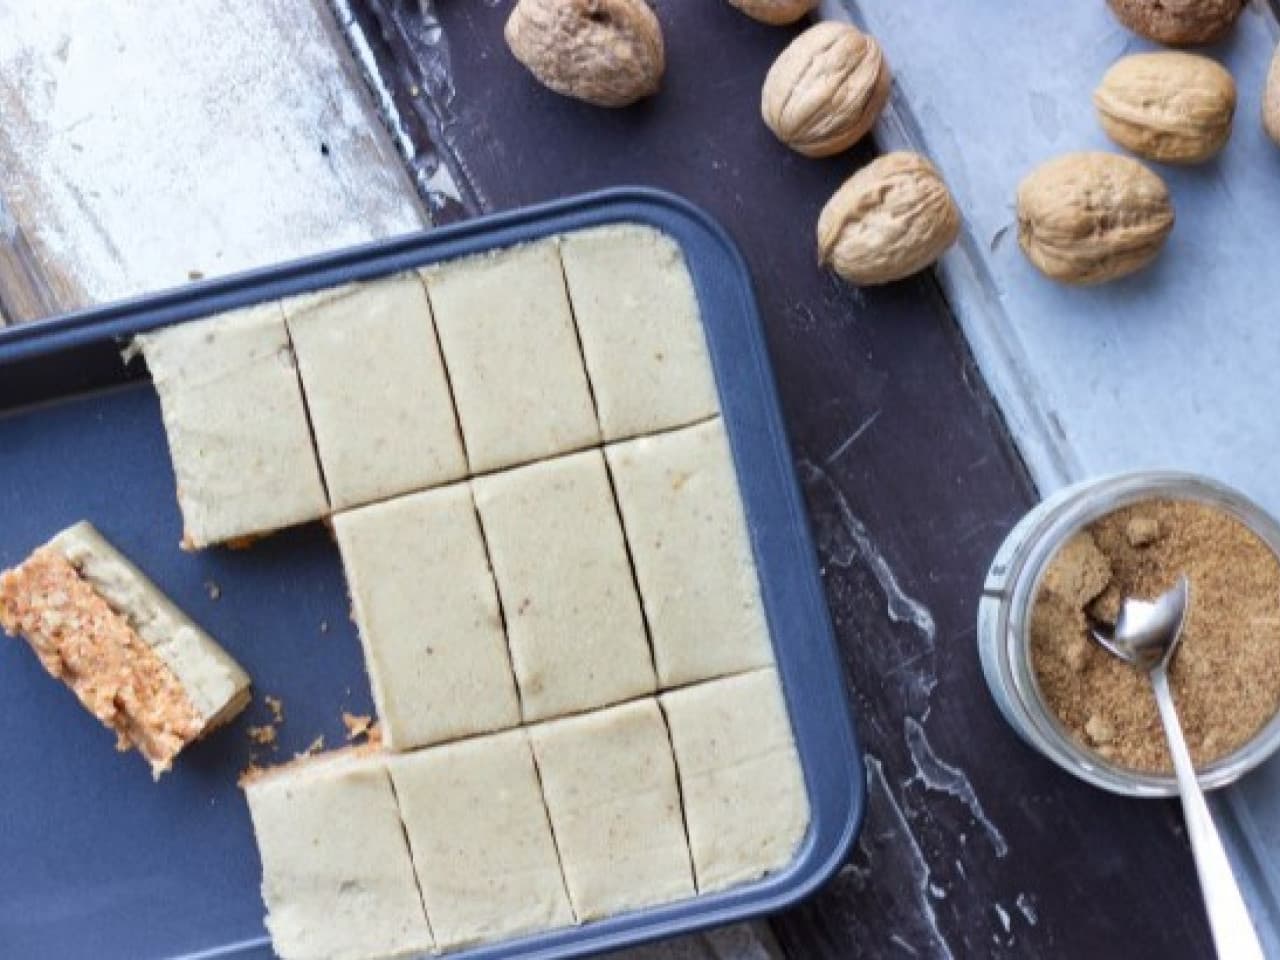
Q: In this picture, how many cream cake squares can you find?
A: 12